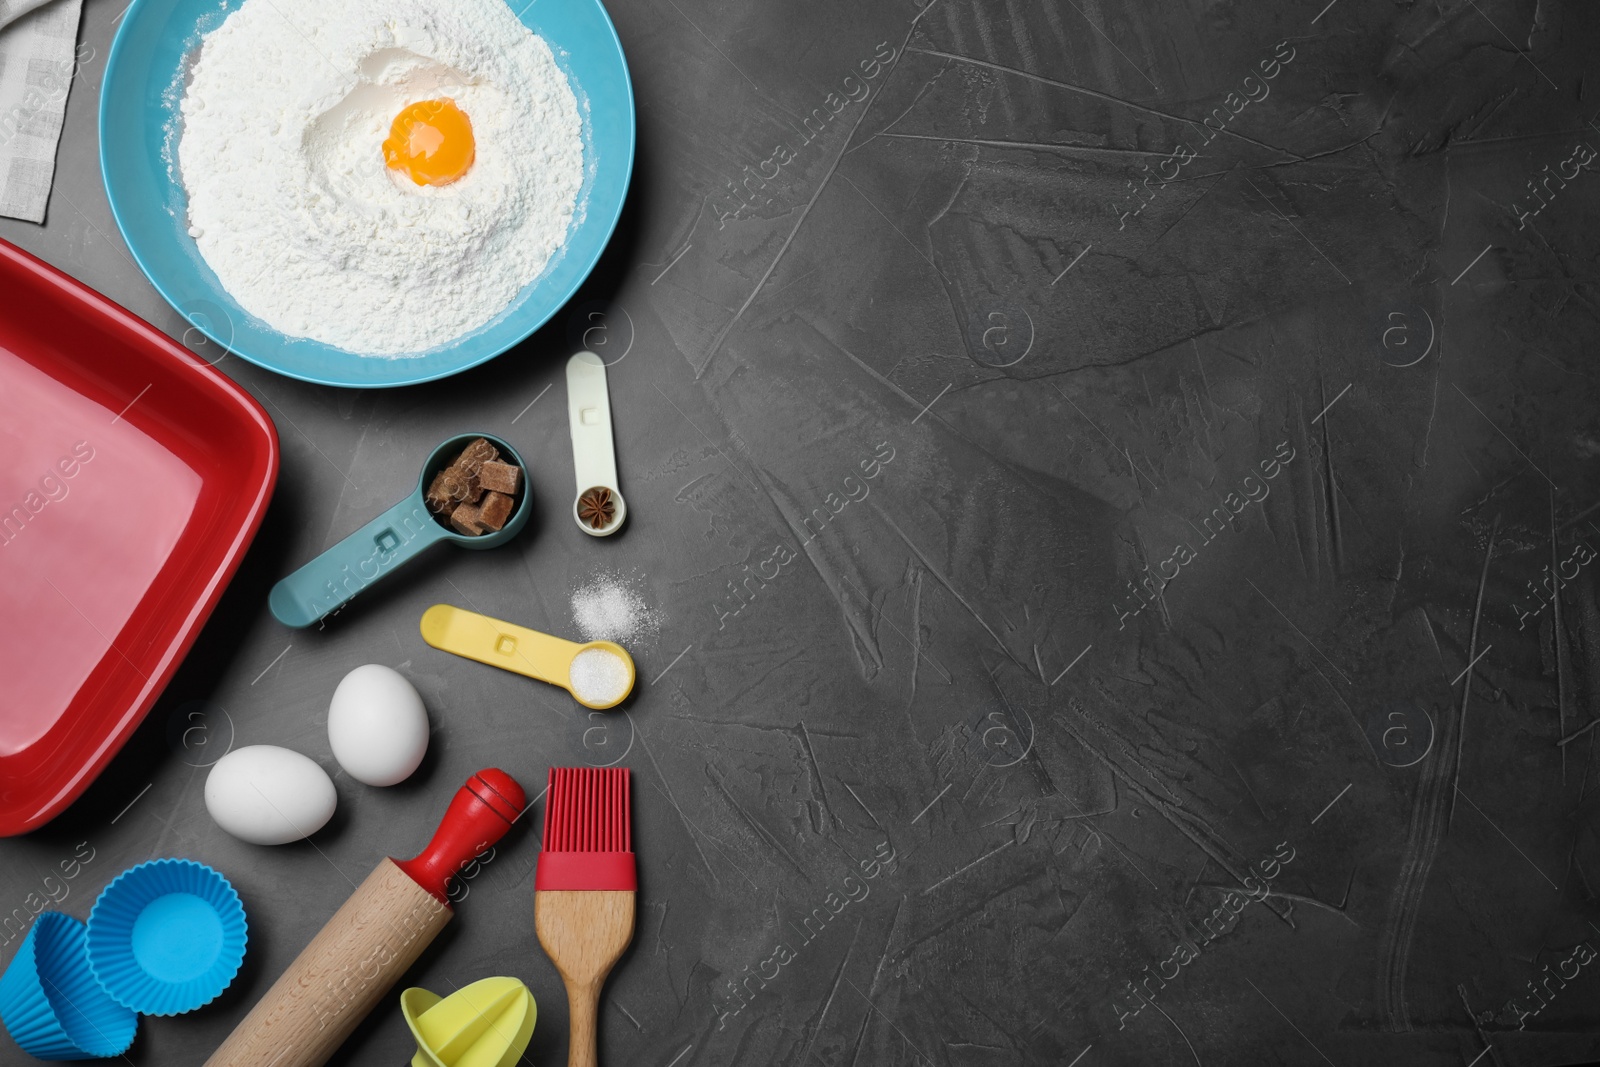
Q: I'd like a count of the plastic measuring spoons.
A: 3